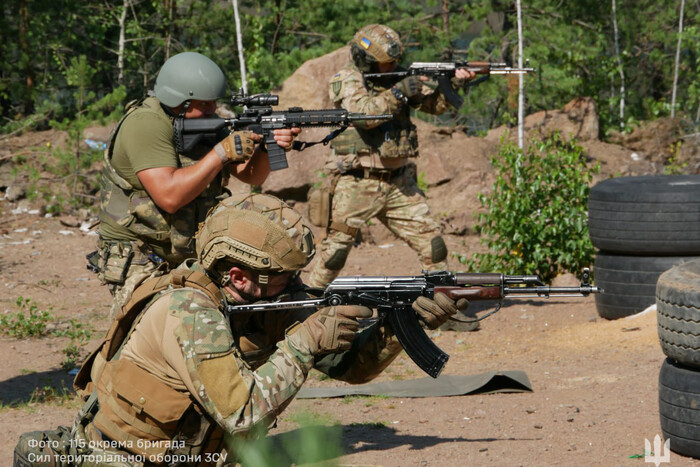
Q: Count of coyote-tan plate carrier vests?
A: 1